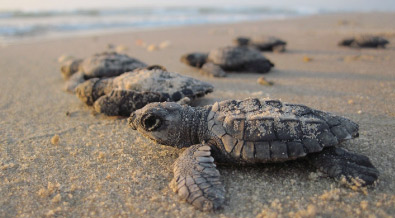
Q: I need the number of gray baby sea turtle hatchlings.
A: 6